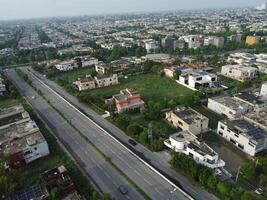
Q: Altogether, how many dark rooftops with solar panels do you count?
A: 2